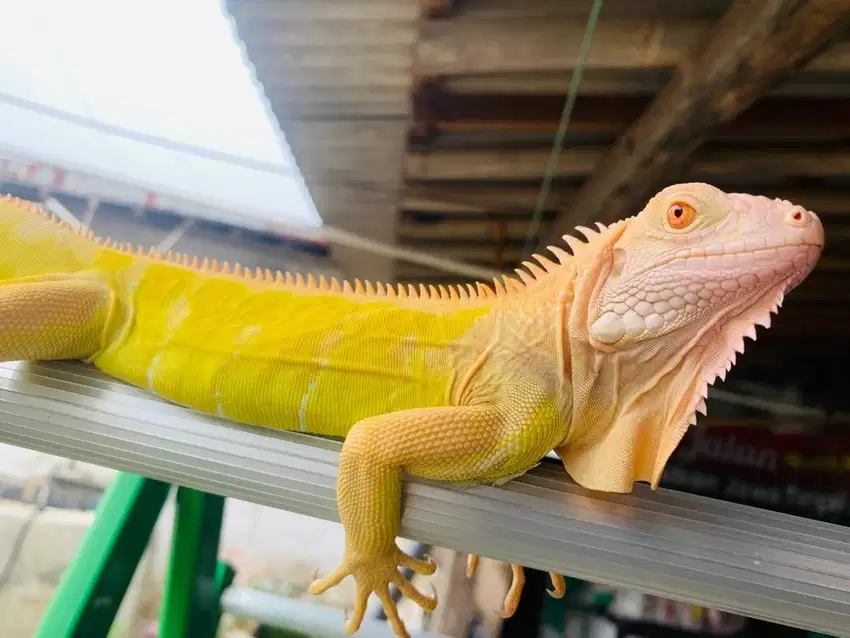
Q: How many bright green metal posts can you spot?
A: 2